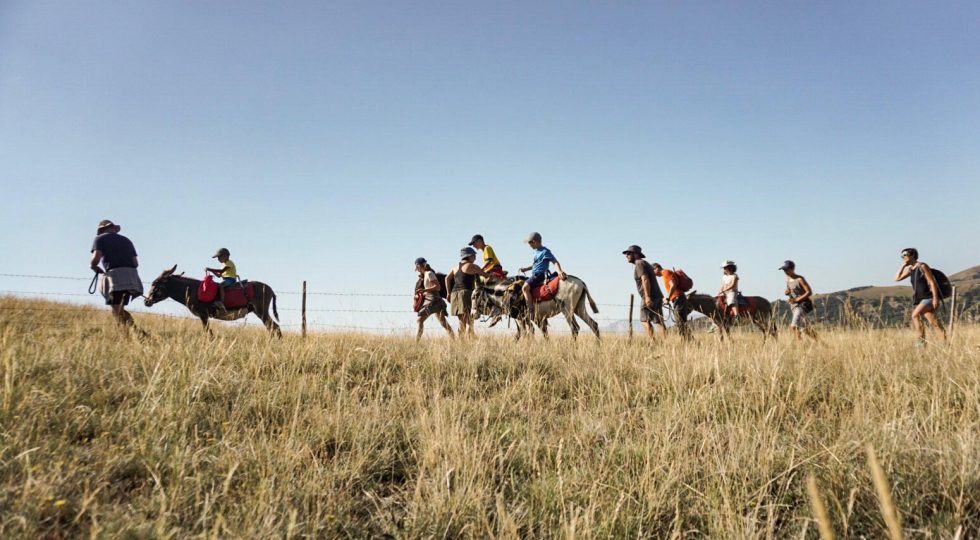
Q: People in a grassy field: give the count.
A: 11